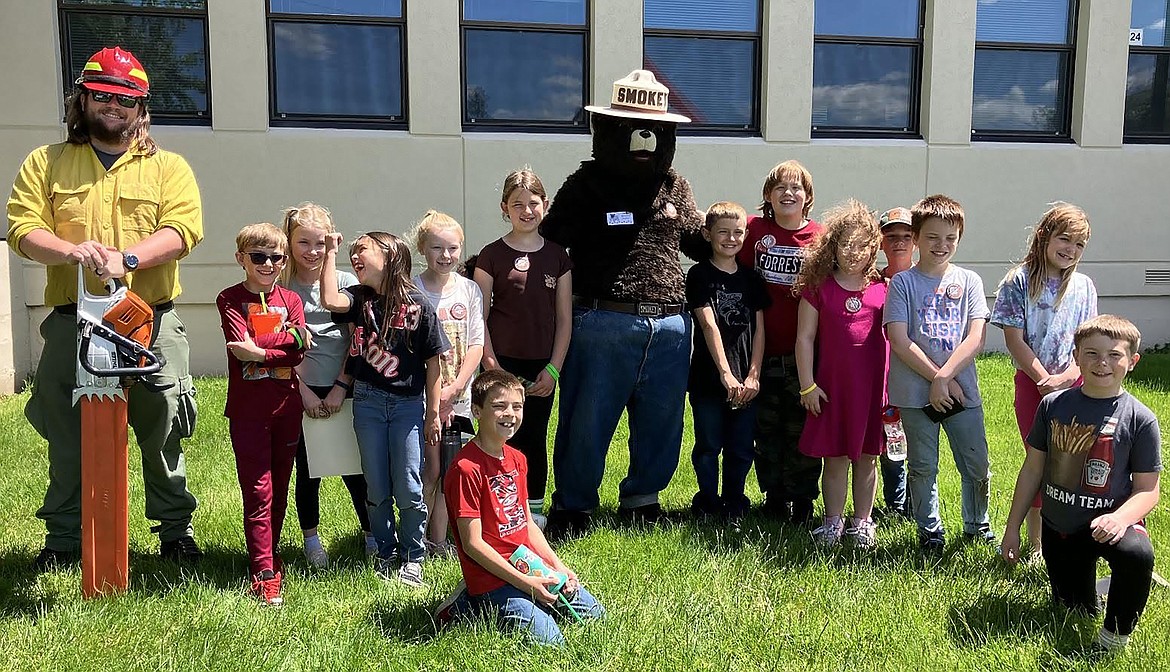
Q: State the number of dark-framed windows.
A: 7